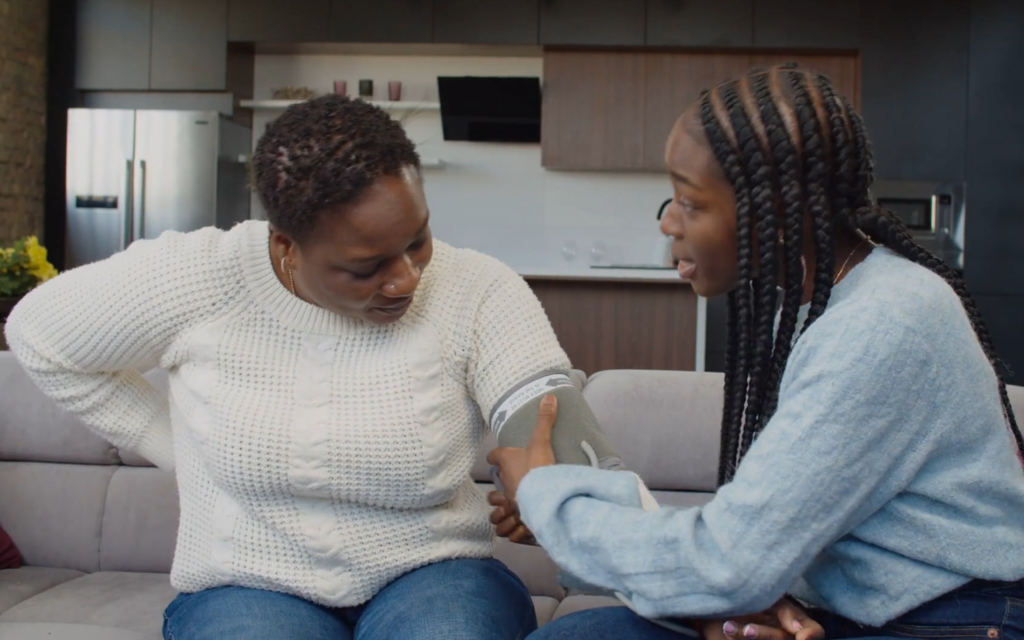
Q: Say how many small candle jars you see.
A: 3